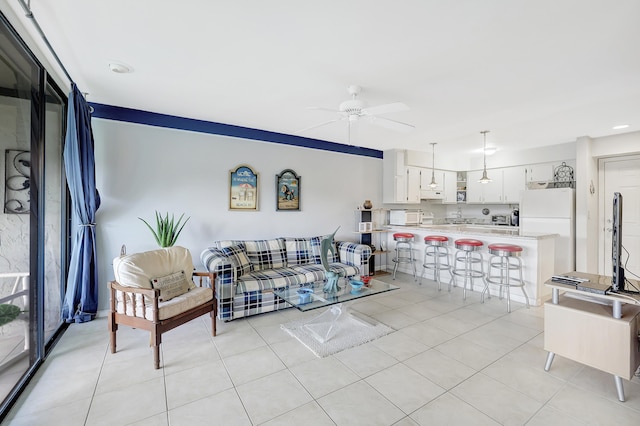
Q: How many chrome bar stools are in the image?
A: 4